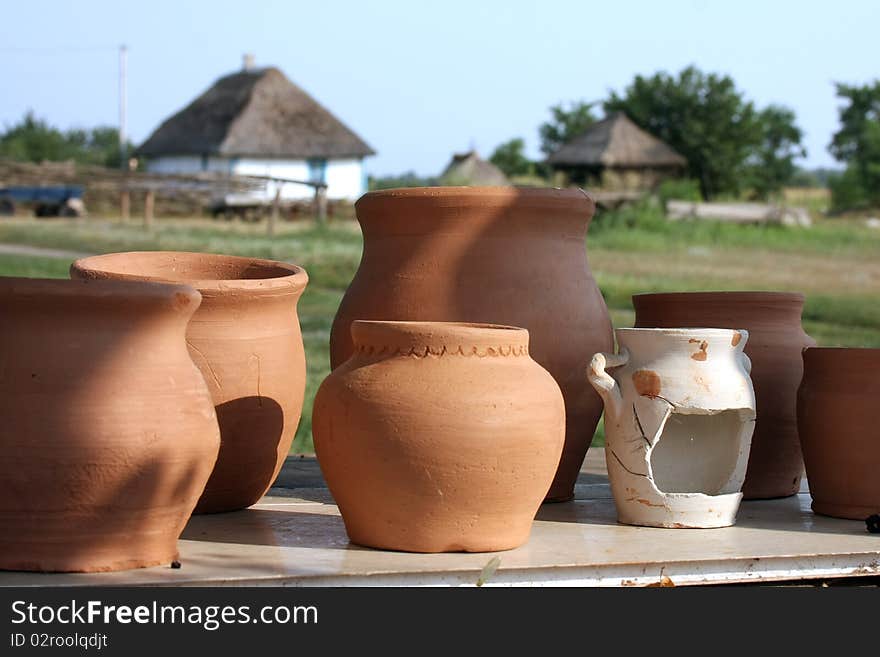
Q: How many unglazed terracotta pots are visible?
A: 6